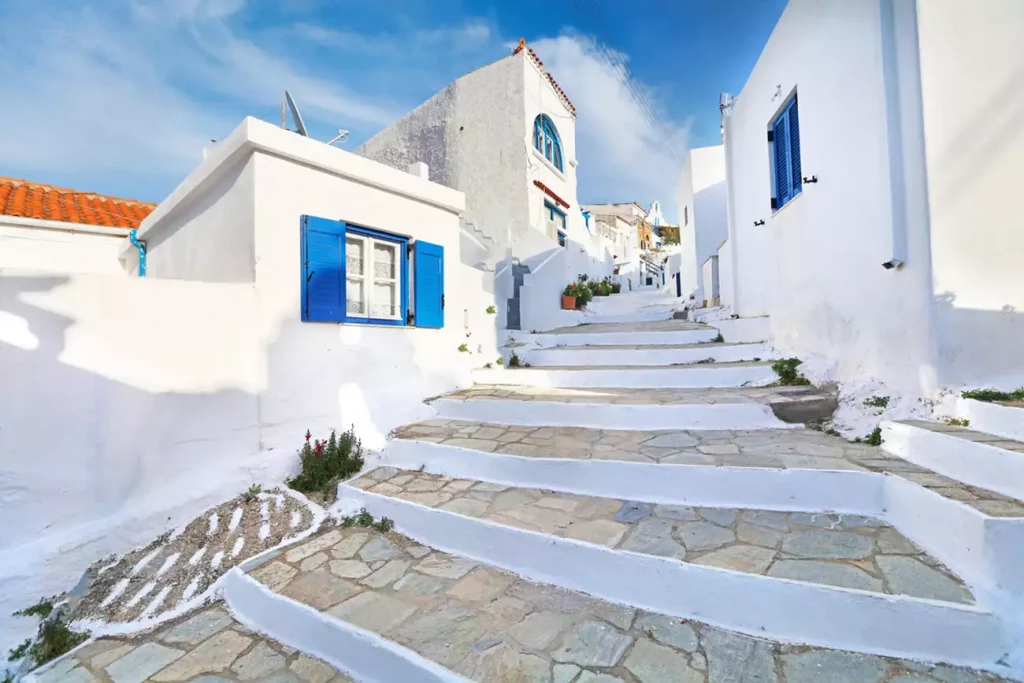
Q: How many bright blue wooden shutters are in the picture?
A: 4